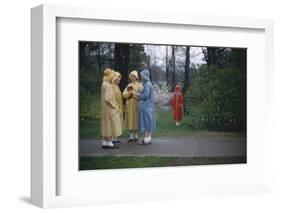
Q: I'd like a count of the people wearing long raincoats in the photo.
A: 5